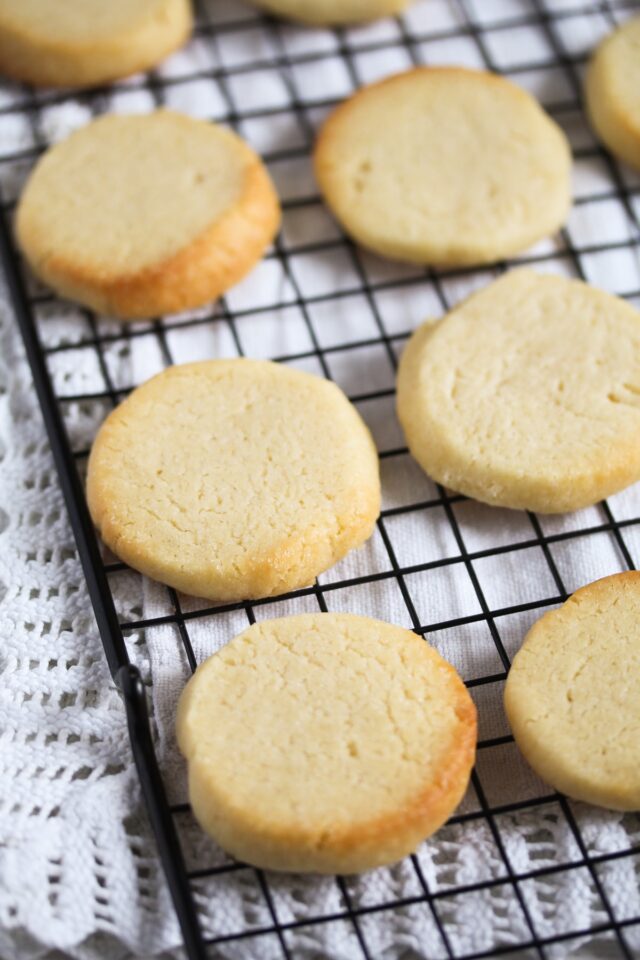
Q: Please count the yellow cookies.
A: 9